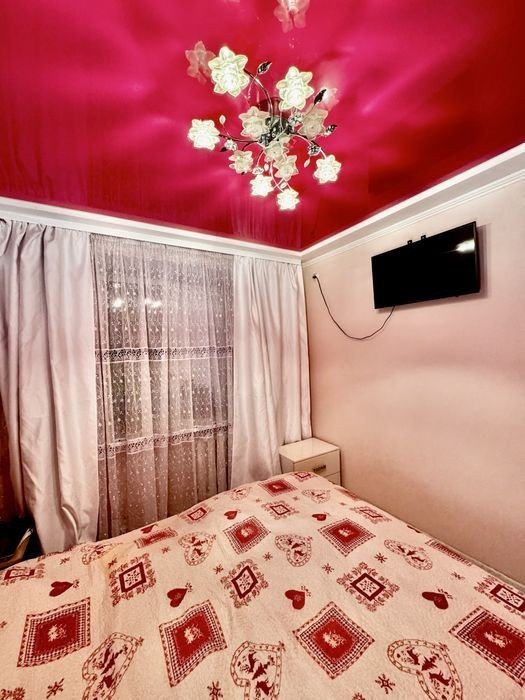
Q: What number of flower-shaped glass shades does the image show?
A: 11